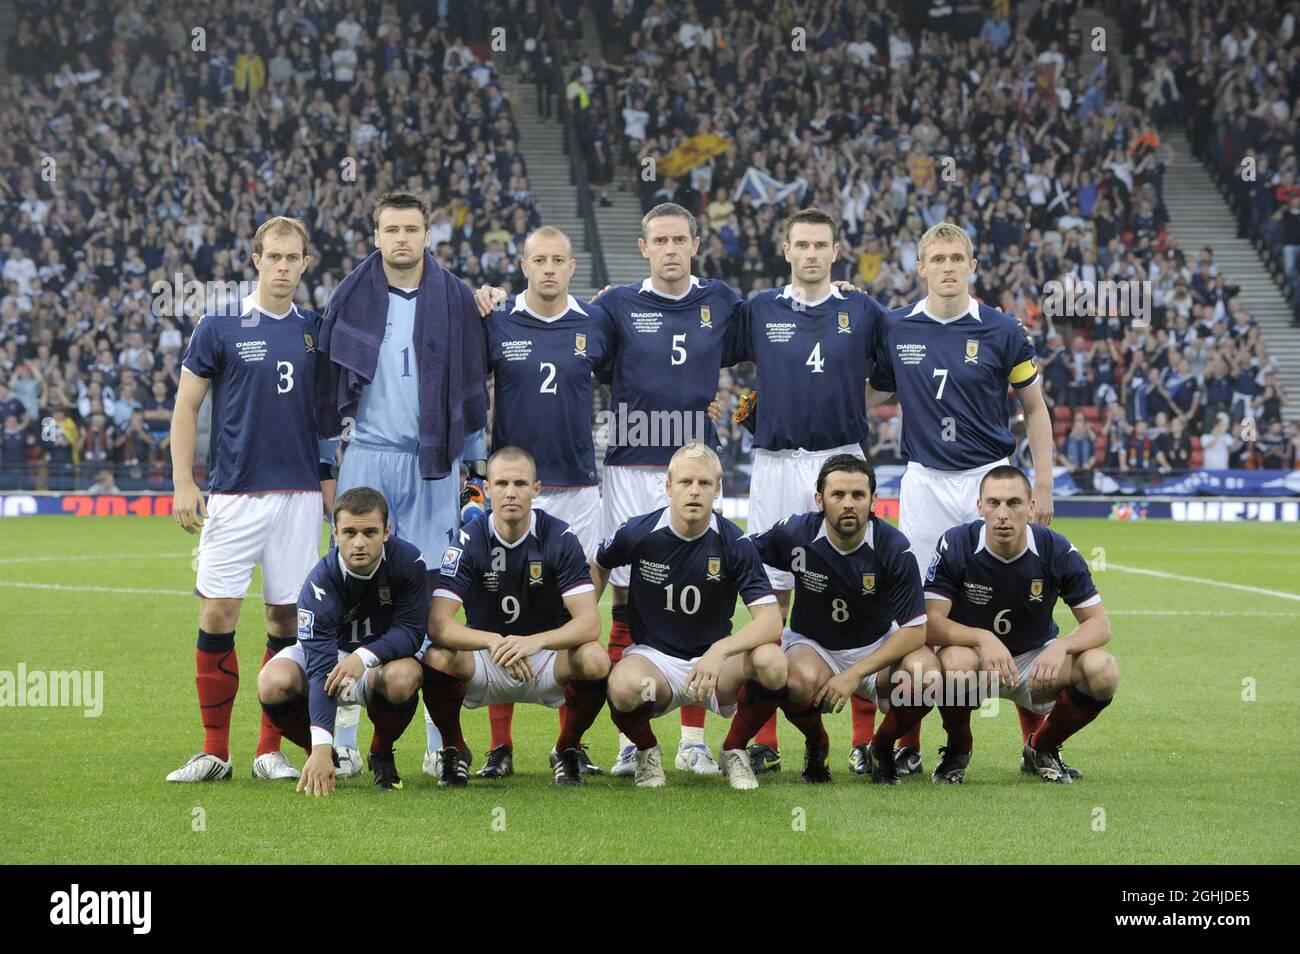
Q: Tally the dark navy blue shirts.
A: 10